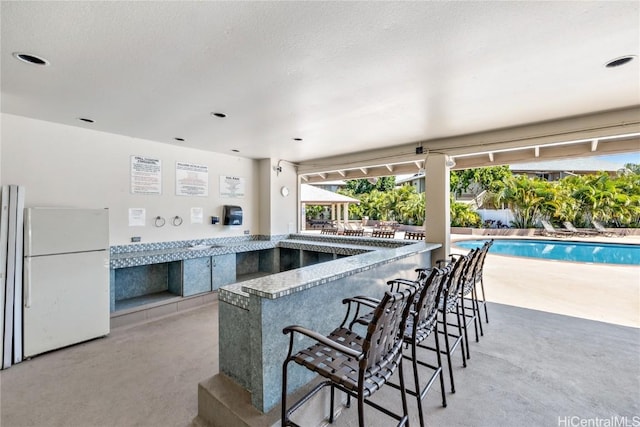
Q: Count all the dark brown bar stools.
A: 5